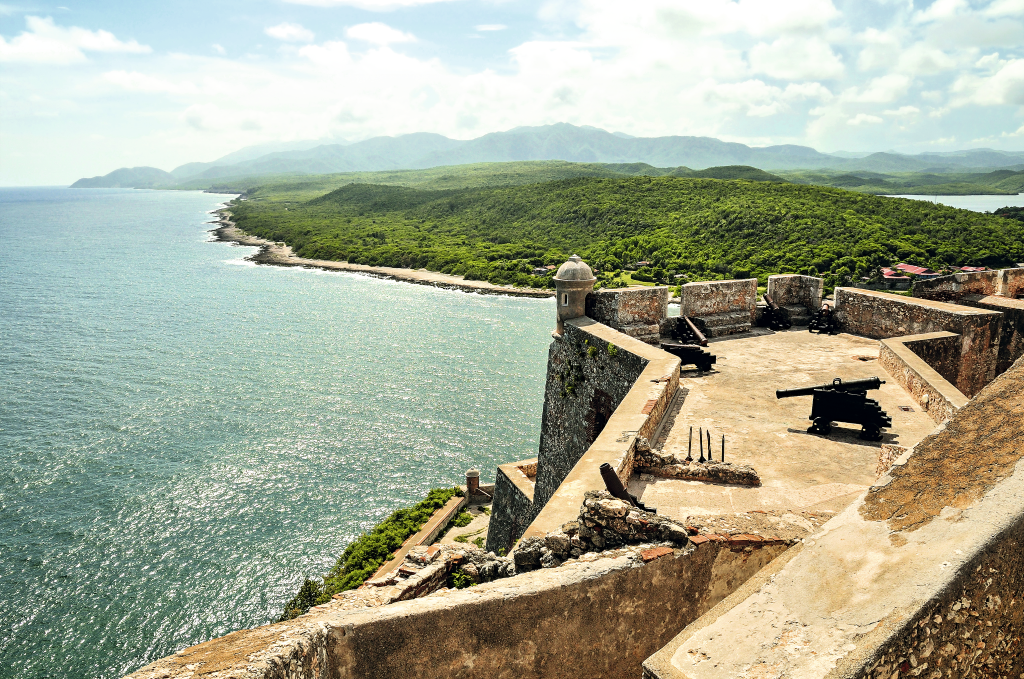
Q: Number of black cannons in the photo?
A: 6